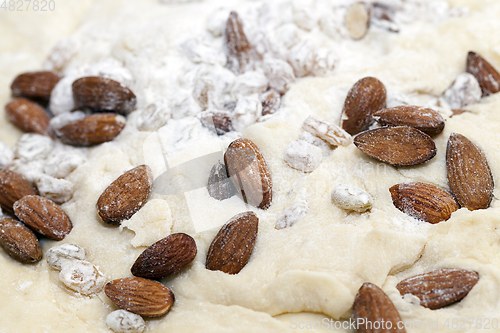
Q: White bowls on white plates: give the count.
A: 0